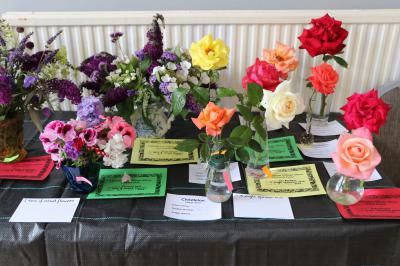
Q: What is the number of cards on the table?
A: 13